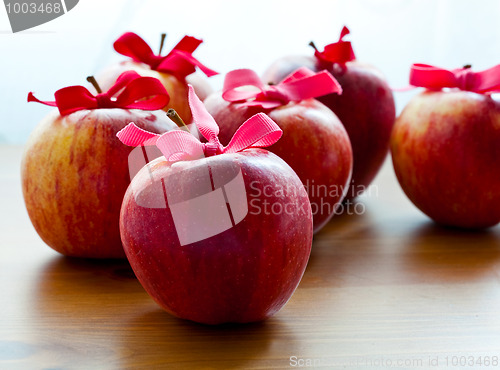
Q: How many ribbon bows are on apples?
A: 6